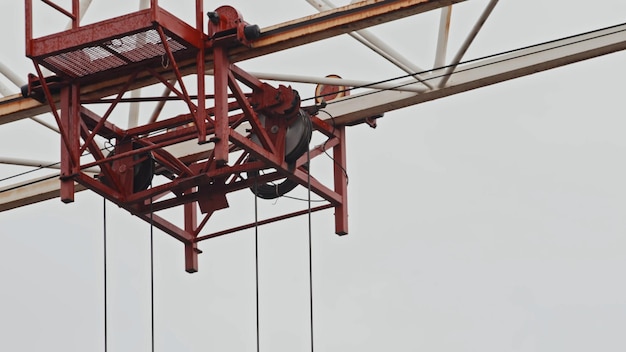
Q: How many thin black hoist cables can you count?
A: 4